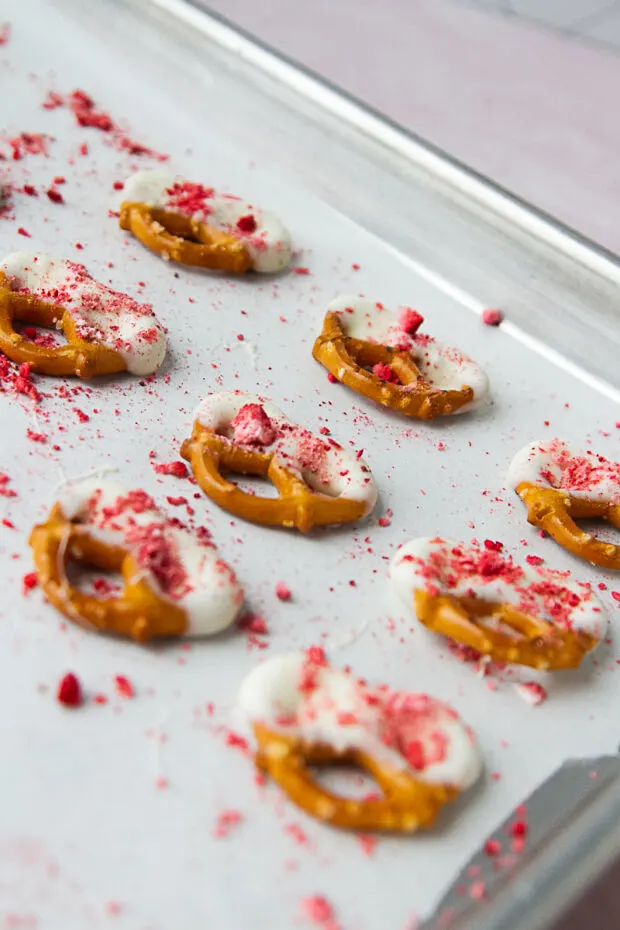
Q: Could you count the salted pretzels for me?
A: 8